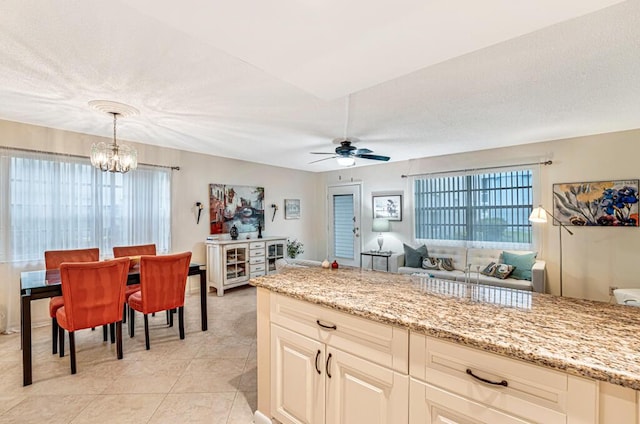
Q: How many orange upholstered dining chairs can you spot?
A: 4